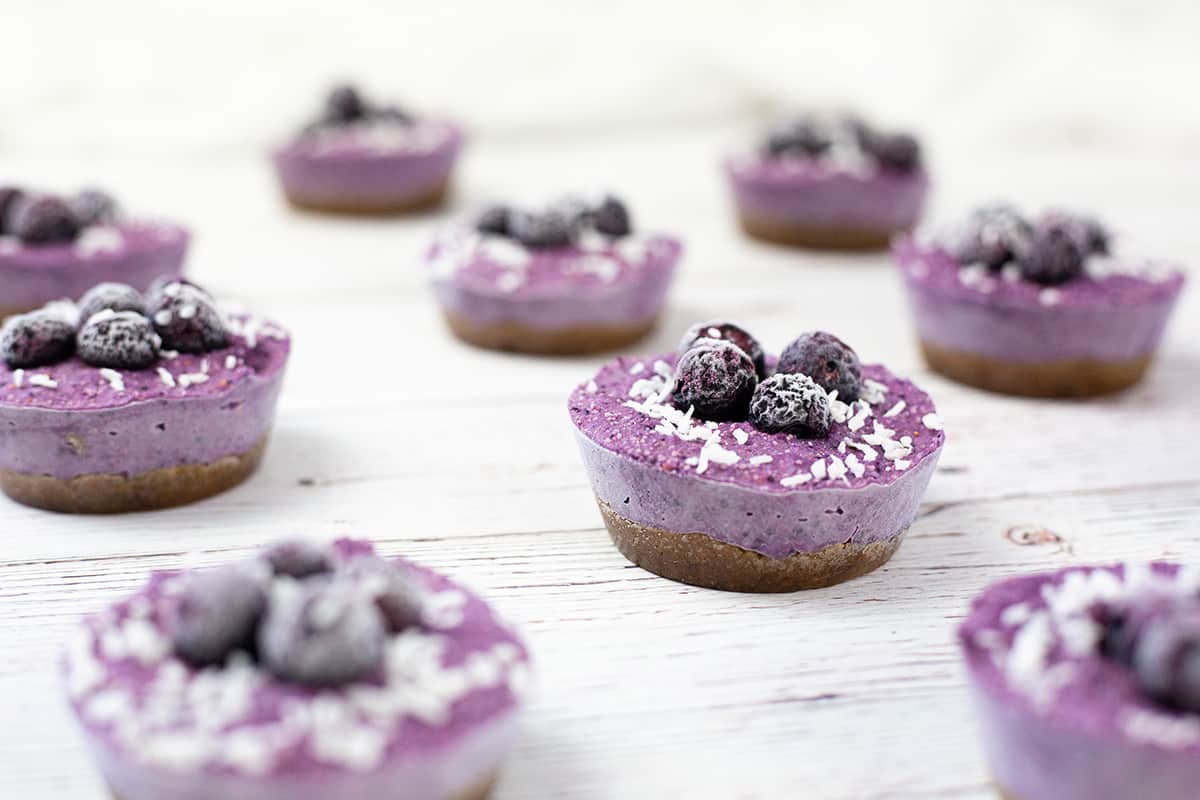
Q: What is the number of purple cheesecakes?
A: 9